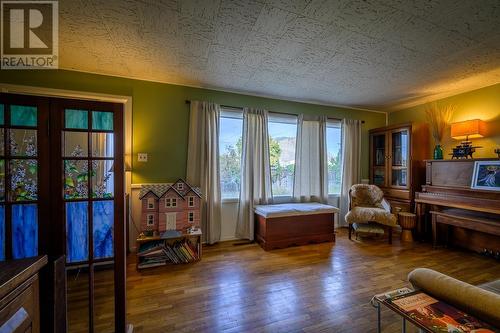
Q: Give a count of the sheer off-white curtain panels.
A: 4